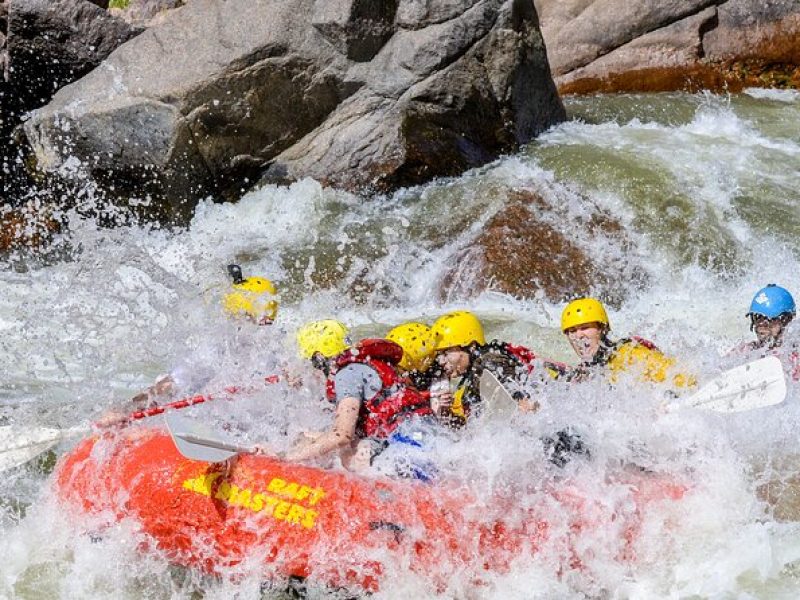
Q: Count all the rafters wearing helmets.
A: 6